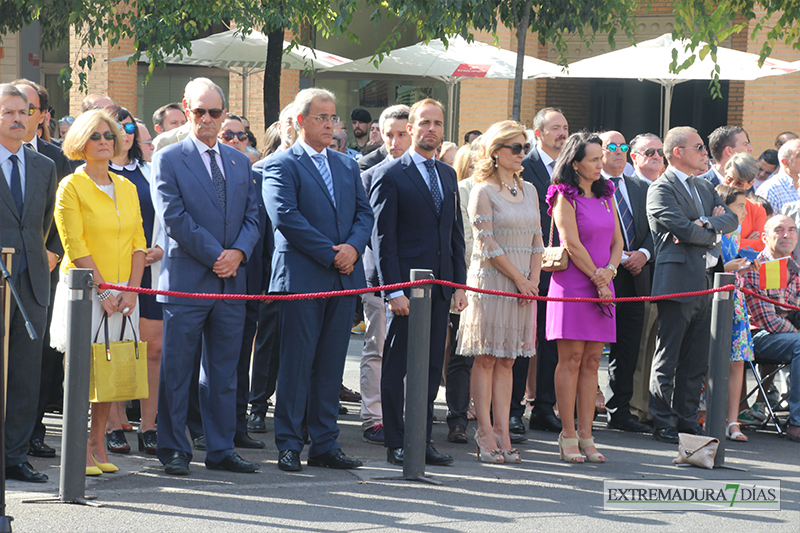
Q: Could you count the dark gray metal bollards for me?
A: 3